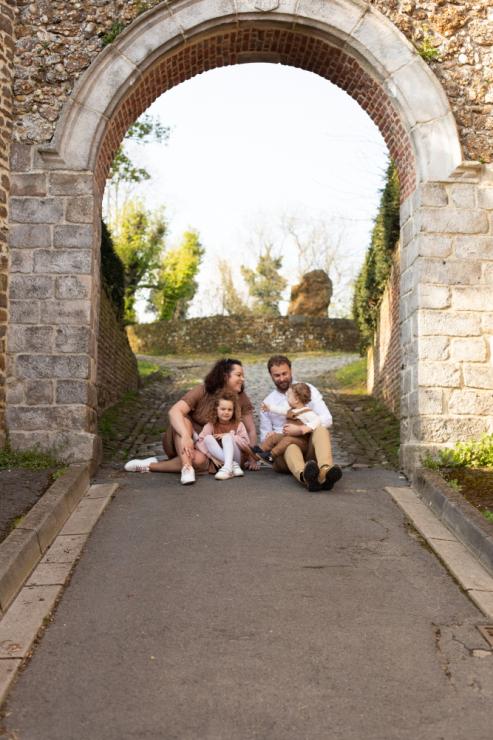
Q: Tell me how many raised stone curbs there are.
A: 2